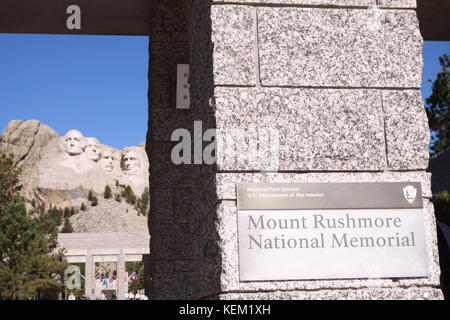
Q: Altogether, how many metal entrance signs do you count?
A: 1